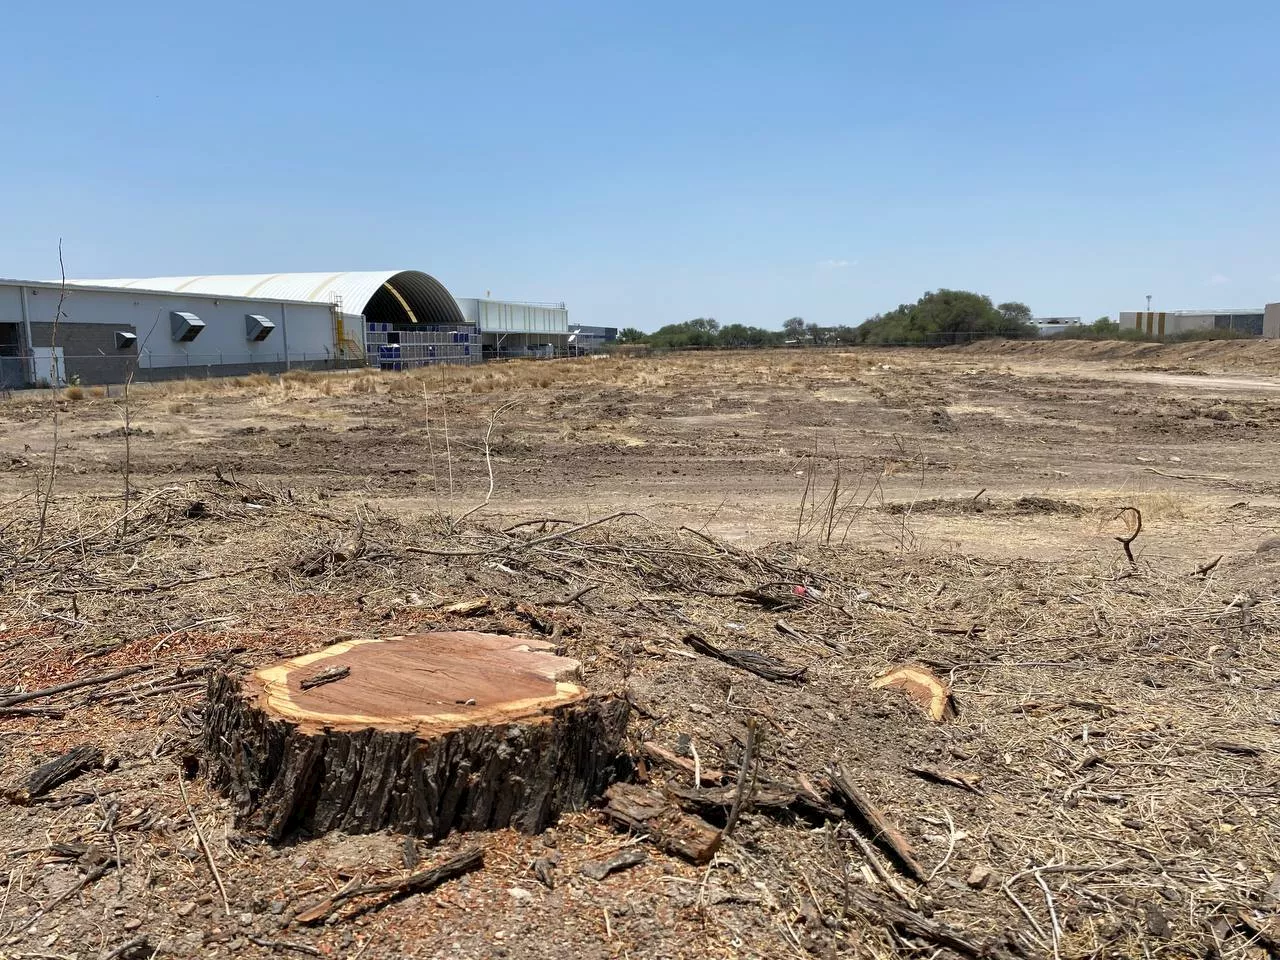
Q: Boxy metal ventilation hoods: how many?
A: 3